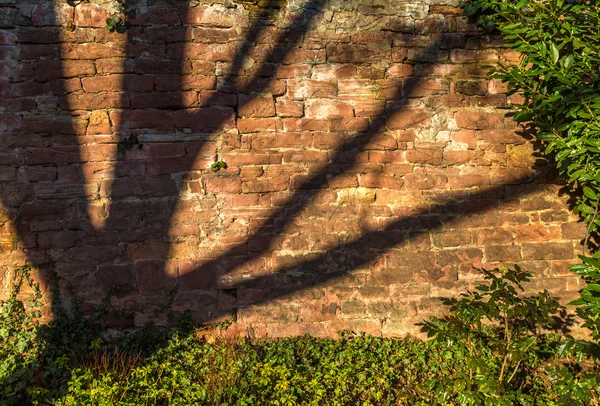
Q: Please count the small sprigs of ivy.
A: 3